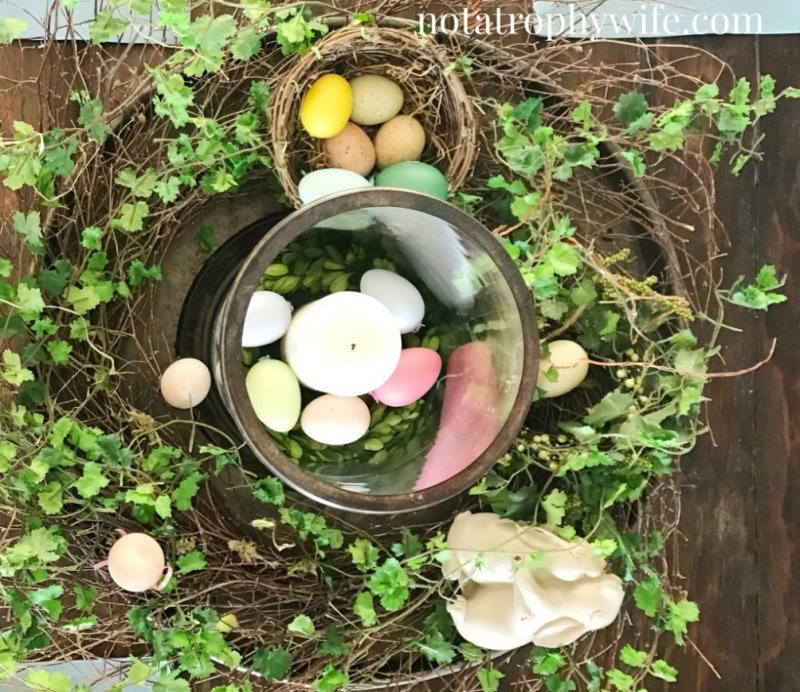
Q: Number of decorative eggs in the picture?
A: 14